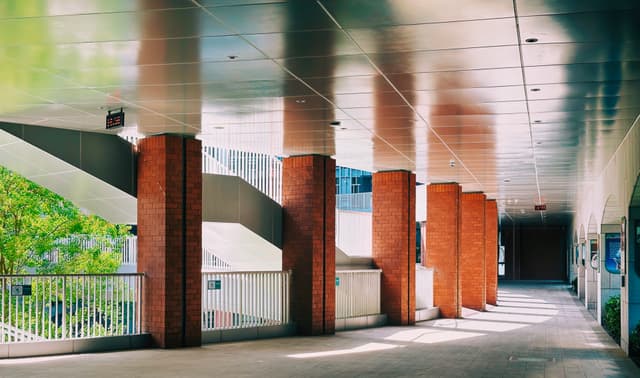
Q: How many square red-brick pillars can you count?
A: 6